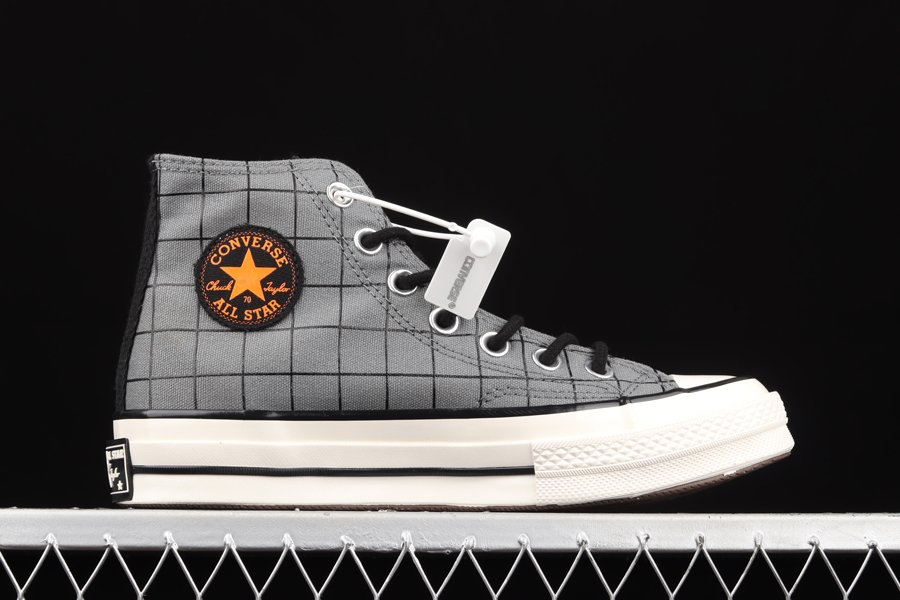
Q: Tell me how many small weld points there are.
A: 15